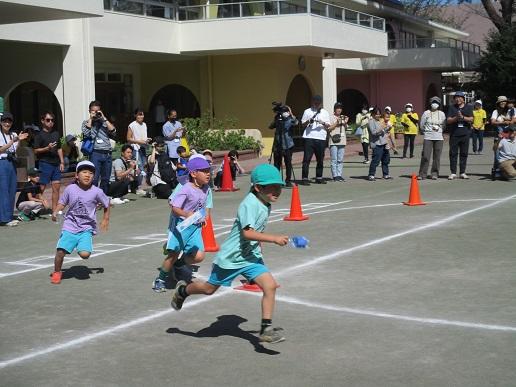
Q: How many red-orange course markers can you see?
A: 5